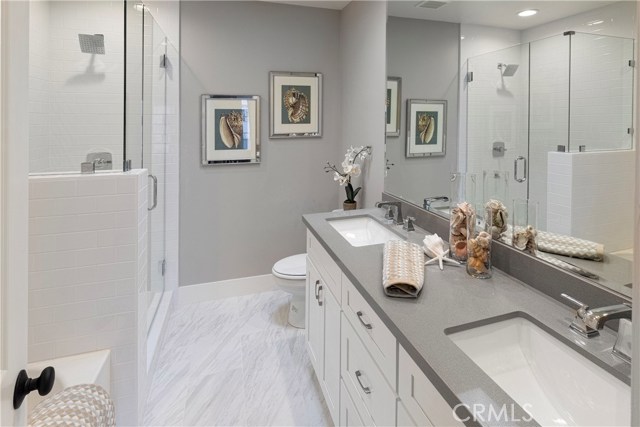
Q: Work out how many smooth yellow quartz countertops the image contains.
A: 0